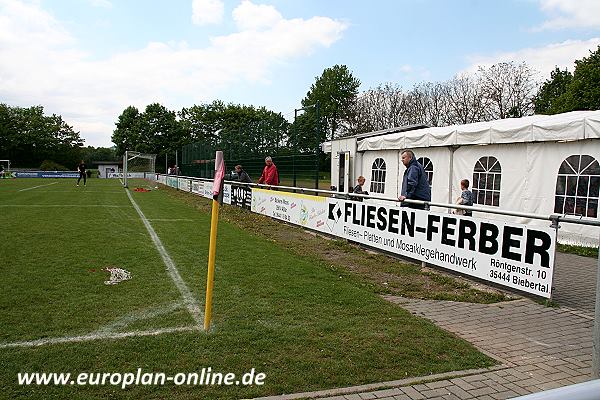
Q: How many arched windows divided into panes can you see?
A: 4